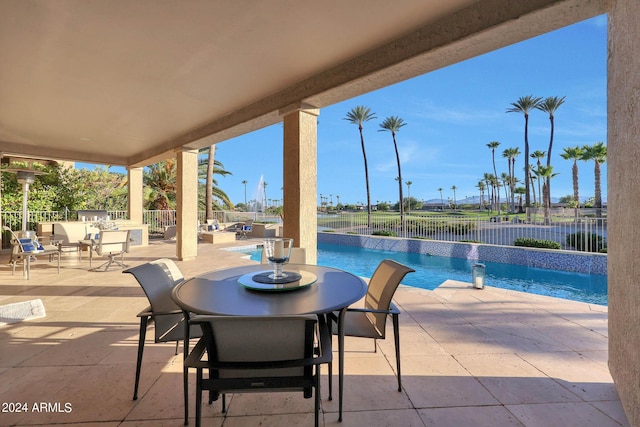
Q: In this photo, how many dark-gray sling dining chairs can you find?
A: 4